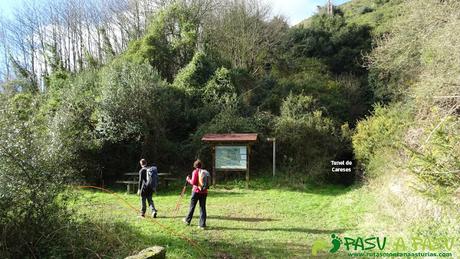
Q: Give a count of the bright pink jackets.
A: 1